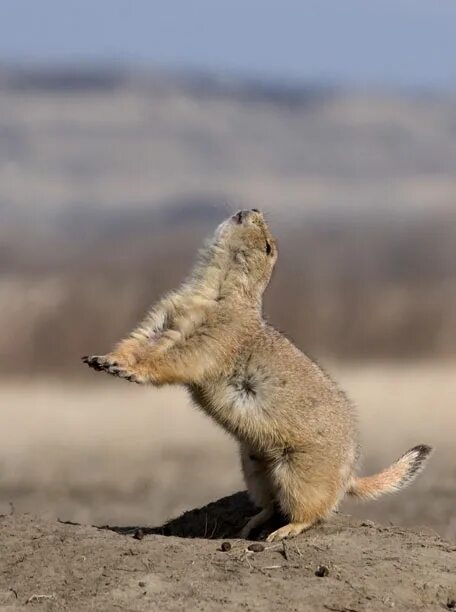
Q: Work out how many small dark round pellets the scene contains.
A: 4